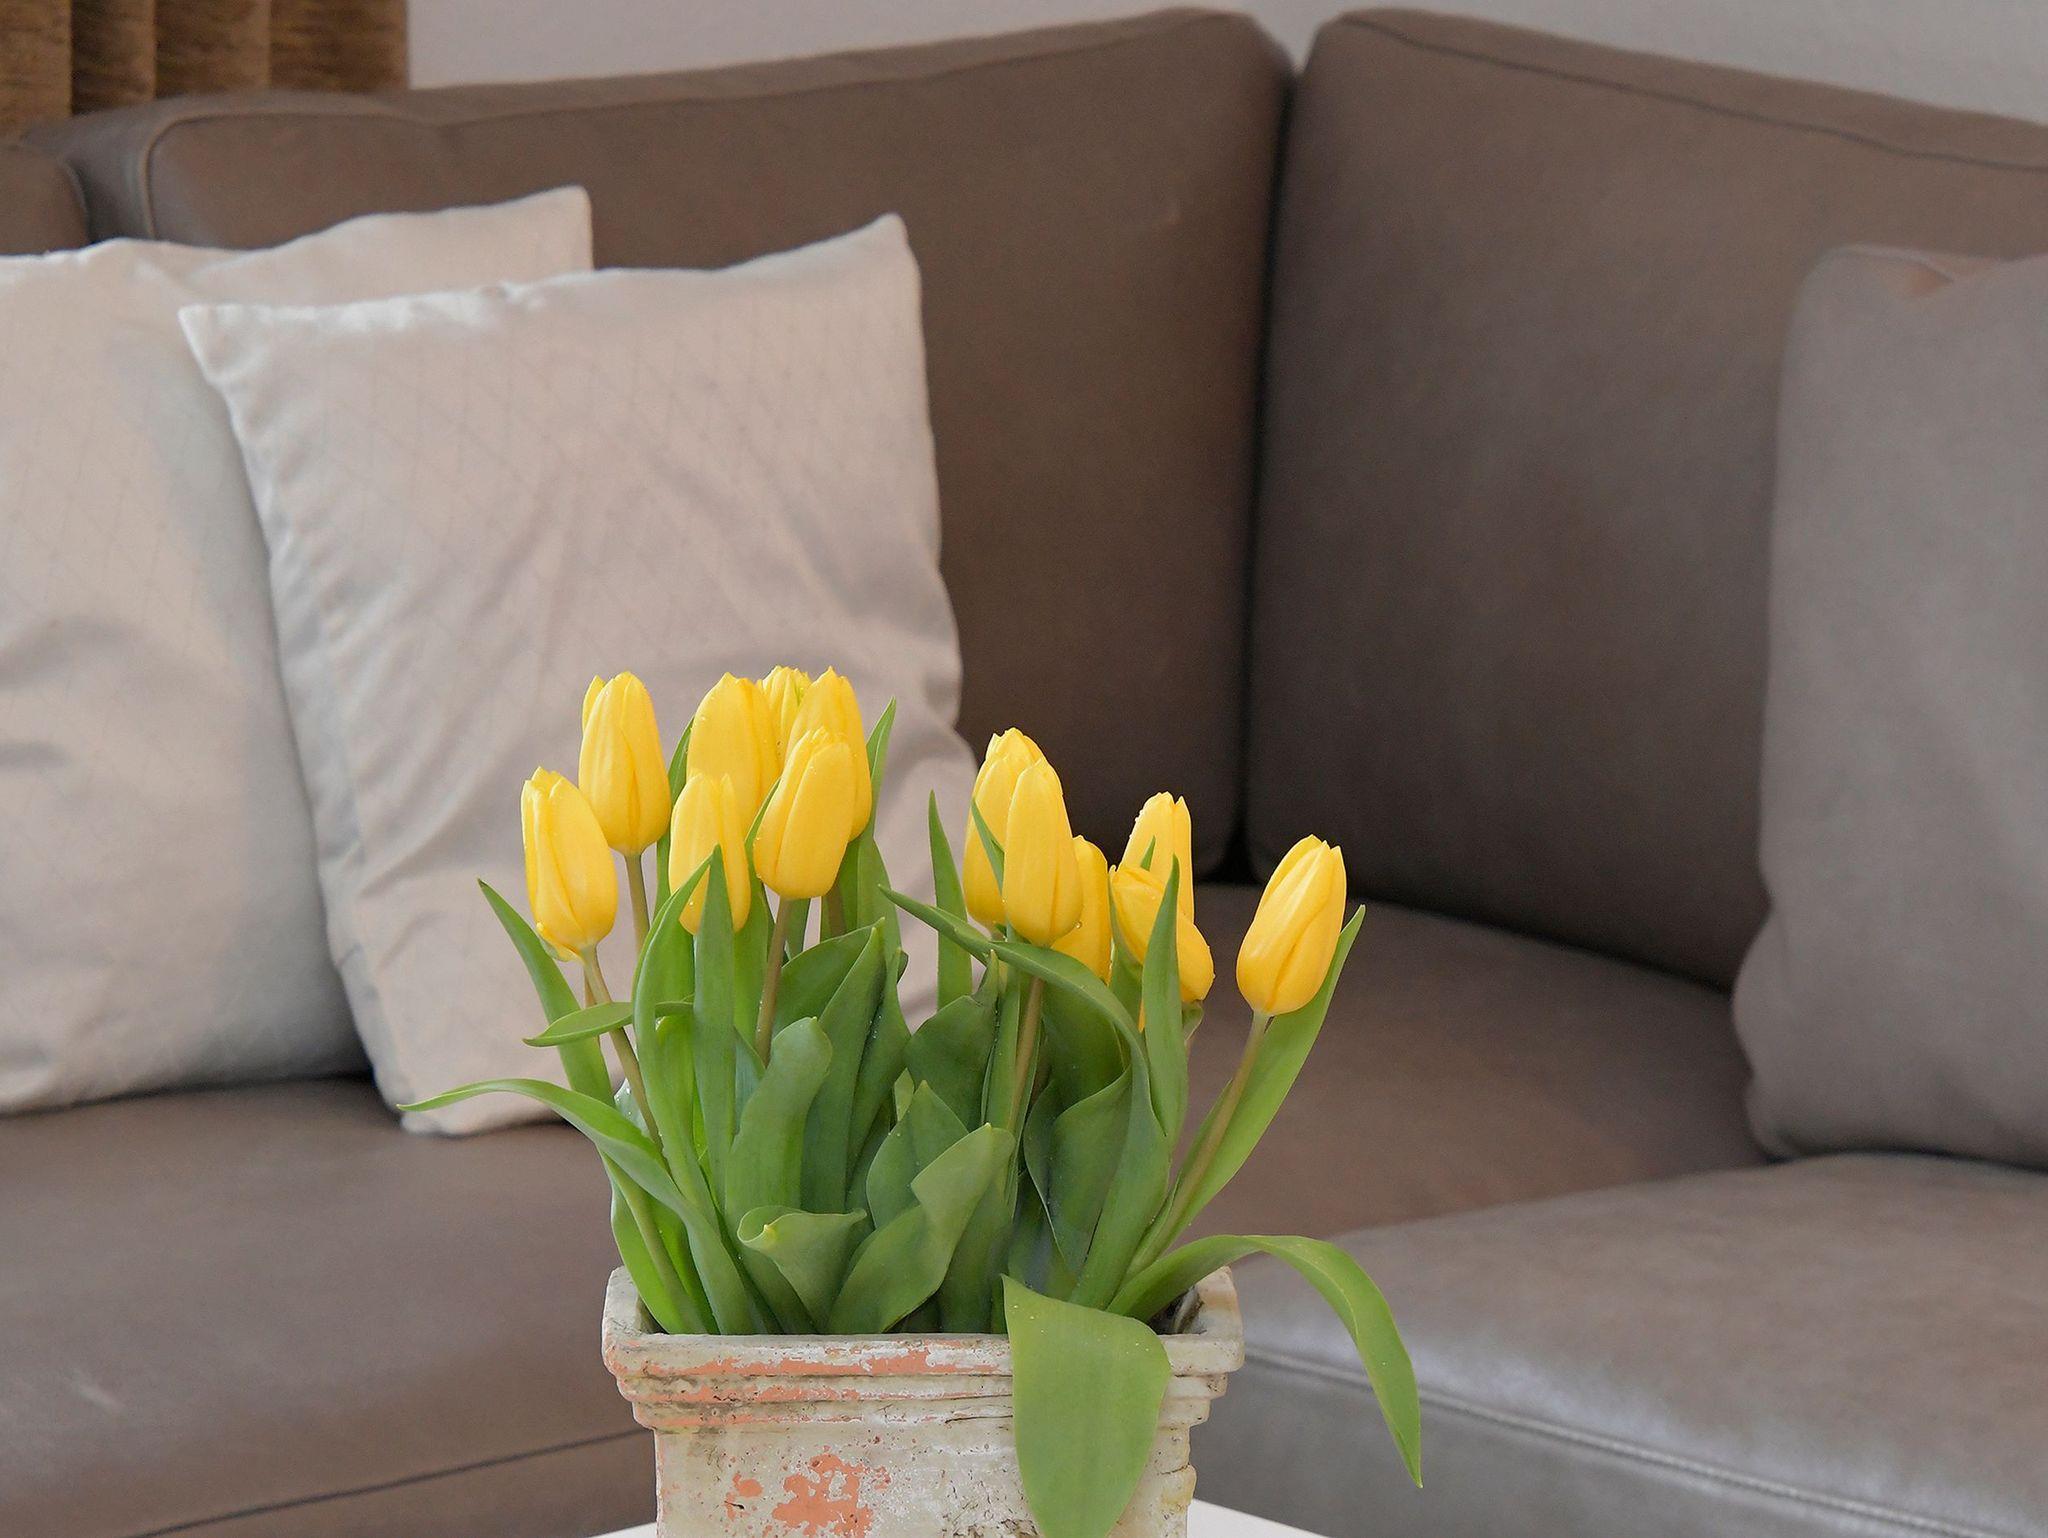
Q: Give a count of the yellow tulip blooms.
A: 13